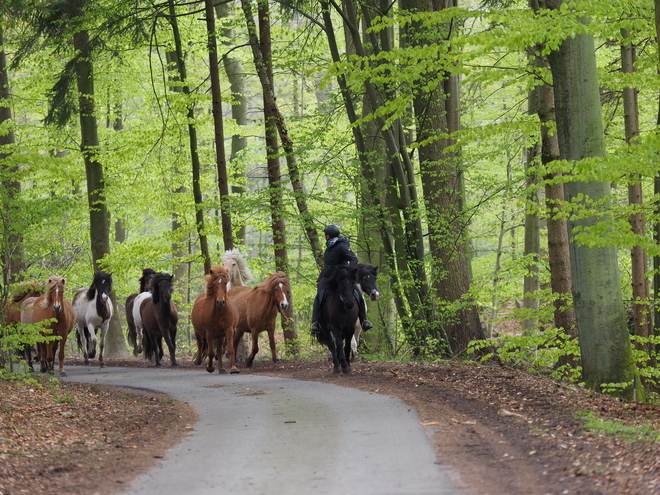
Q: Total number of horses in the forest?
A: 10